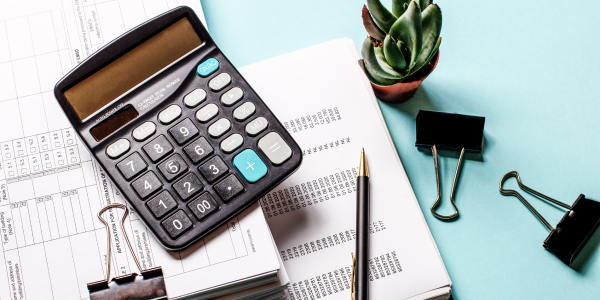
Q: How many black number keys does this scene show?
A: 11